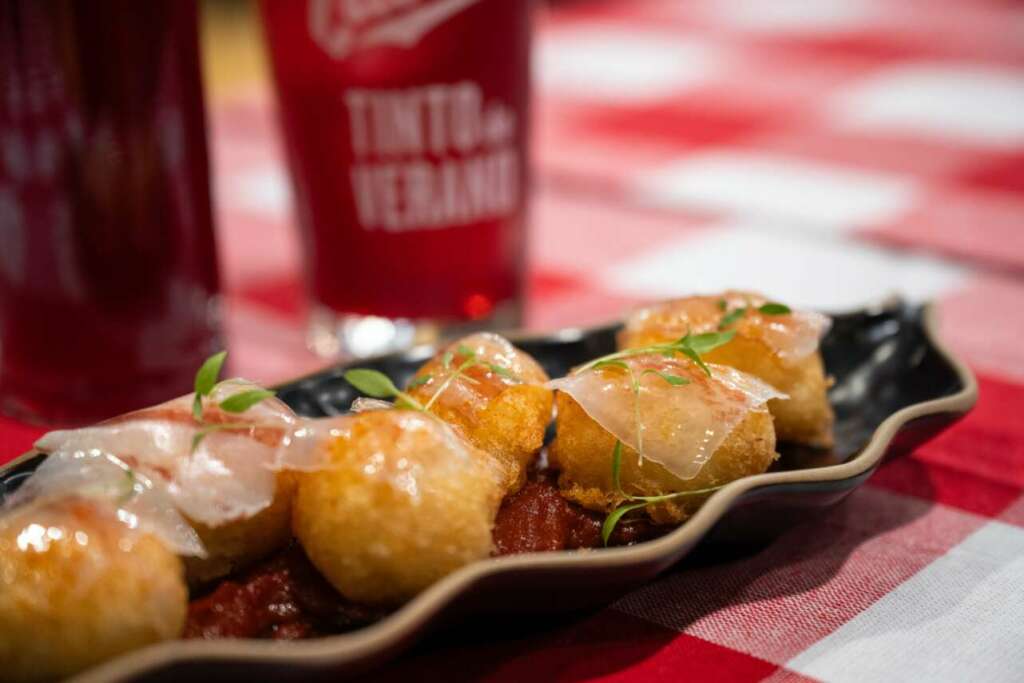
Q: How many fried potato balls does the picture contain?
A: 6